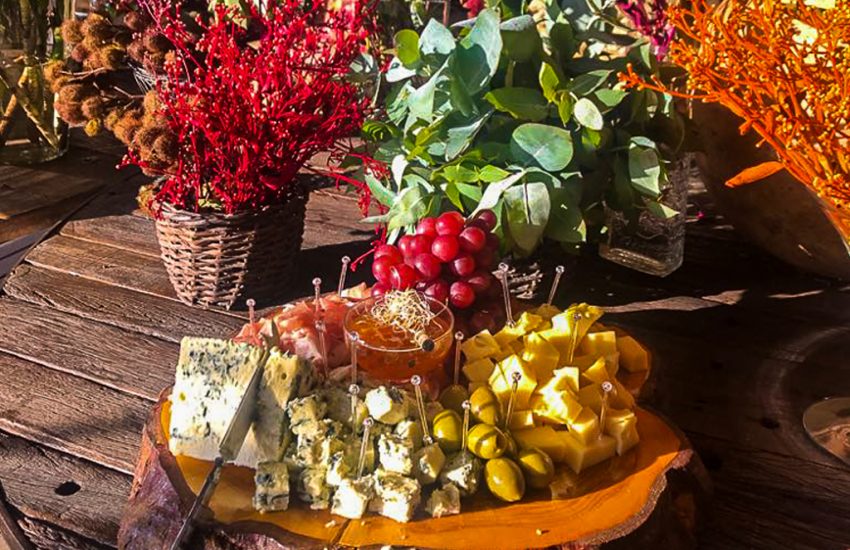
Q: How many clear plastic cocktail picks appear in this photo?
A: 15